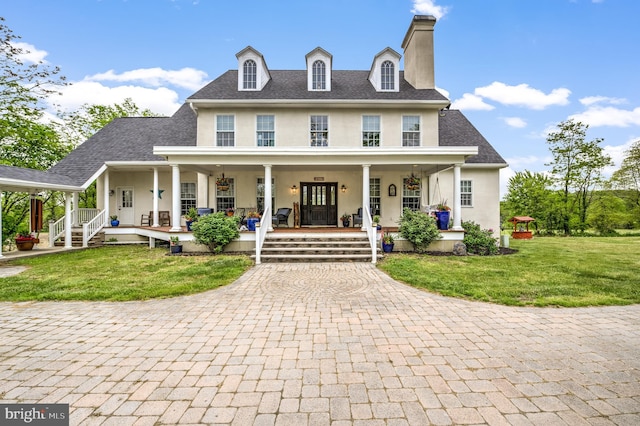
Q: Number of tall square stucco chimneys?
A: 1